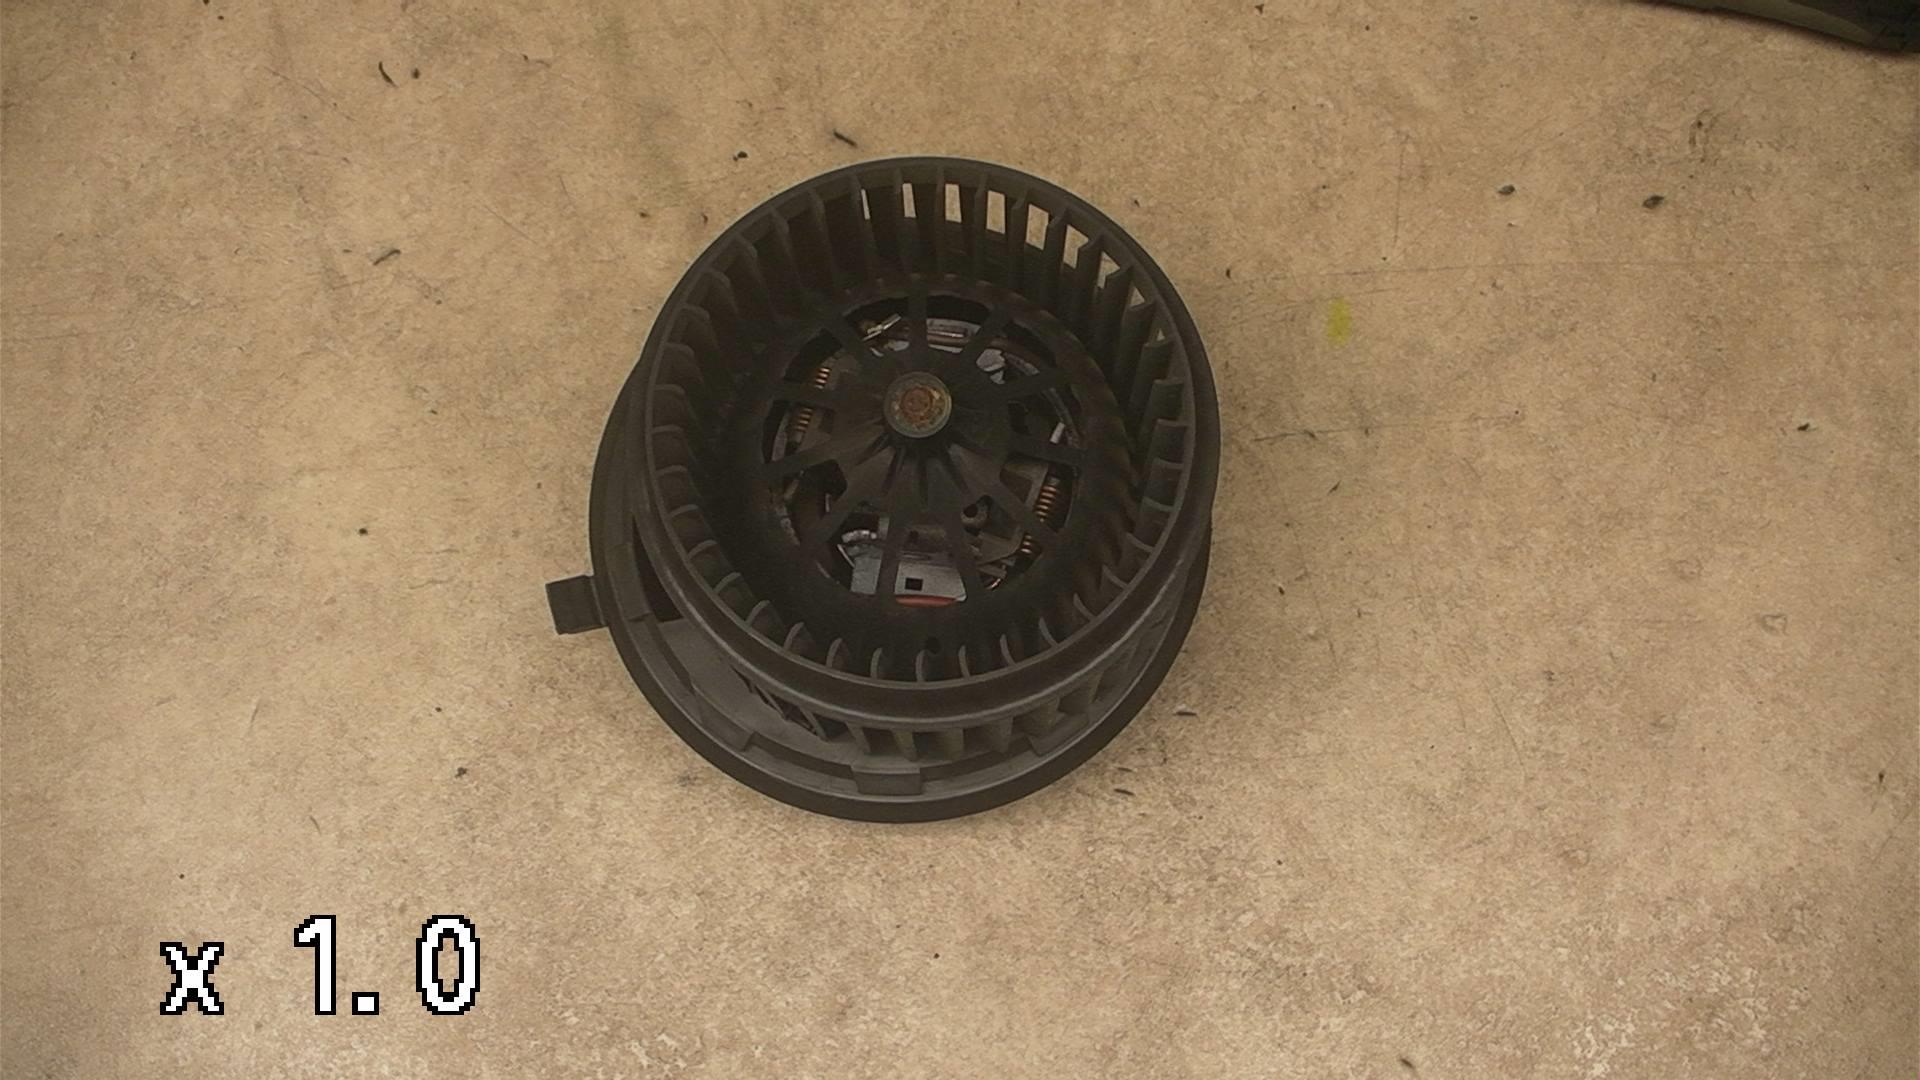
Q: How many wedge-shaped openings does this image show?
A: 11